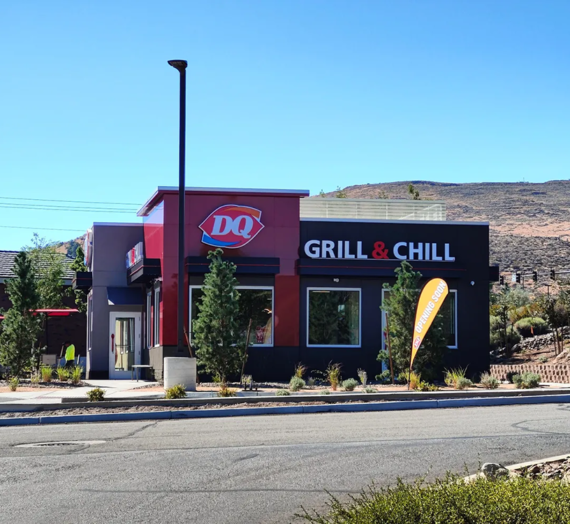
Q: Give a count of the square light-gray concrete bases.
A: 1